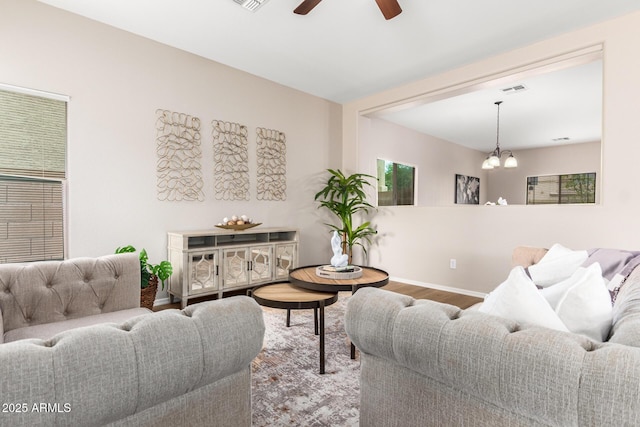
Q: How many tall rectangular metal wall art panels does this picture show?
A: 3